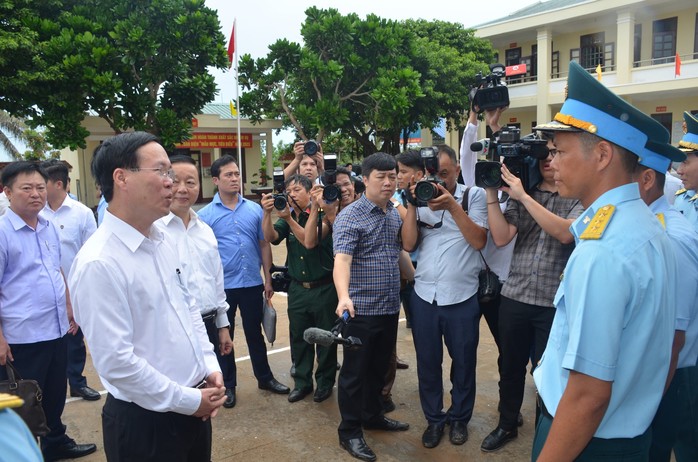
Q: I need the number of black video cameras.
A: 2